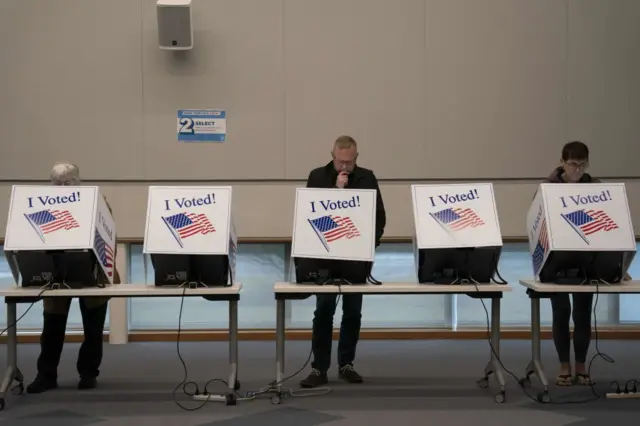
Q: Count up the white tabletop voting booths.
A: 5